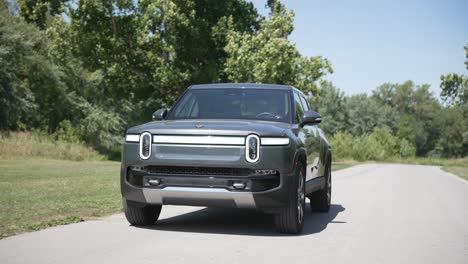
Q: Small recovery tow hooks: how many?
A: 2